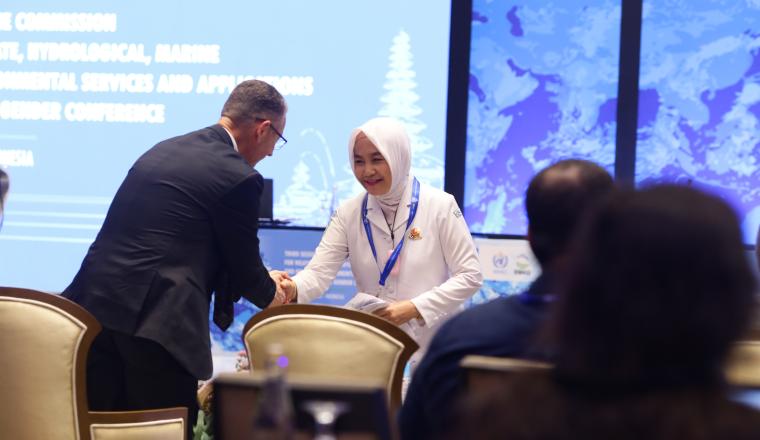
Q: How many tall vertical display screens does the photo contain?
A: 2